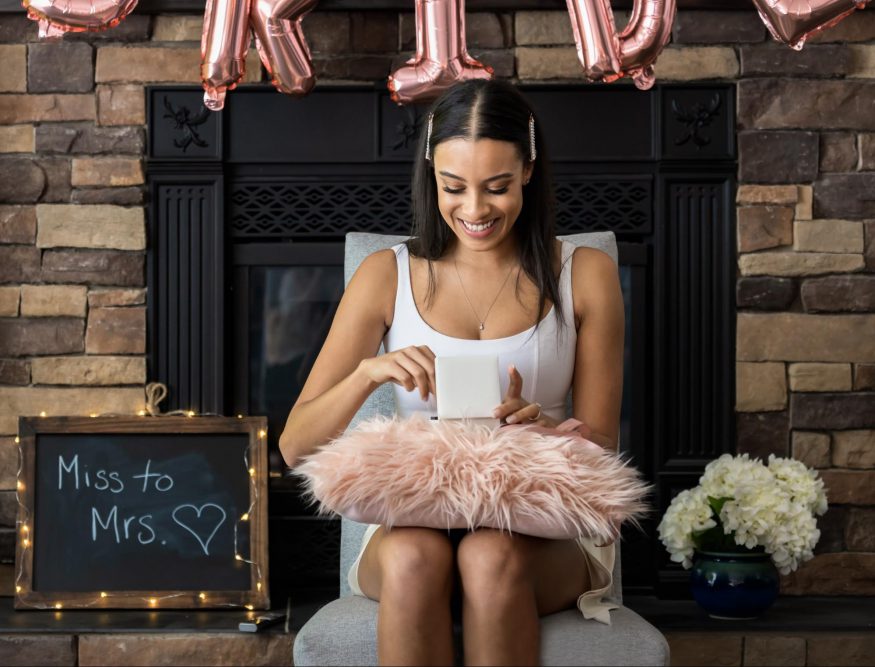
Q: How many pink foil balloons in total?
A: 5